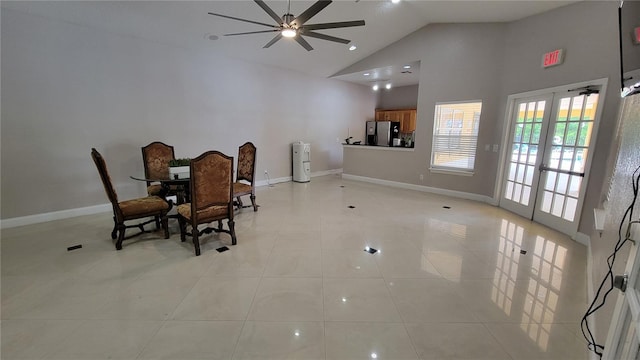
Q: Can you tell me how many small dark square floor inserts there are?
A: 7